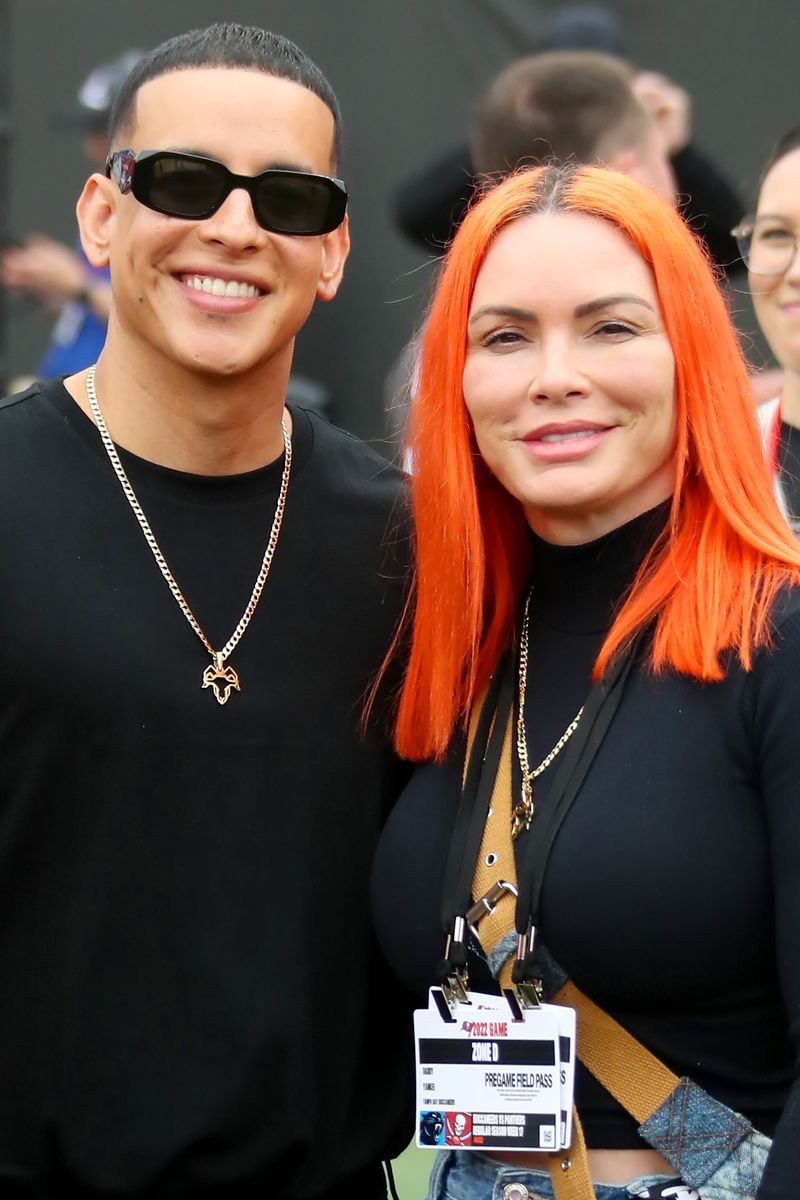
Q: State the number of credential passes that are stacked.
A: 2